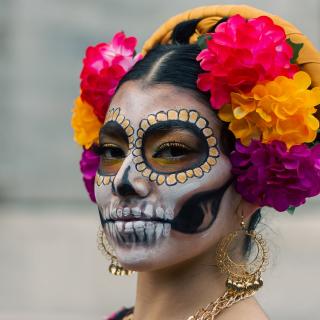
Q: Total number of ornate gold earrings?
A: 2